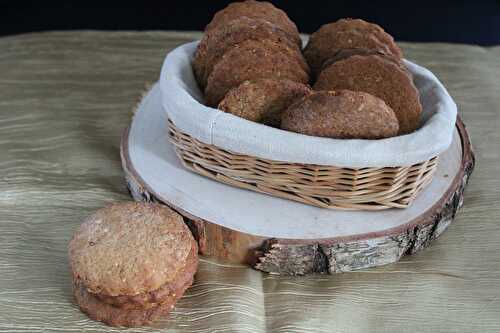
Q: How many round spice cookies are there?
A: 11